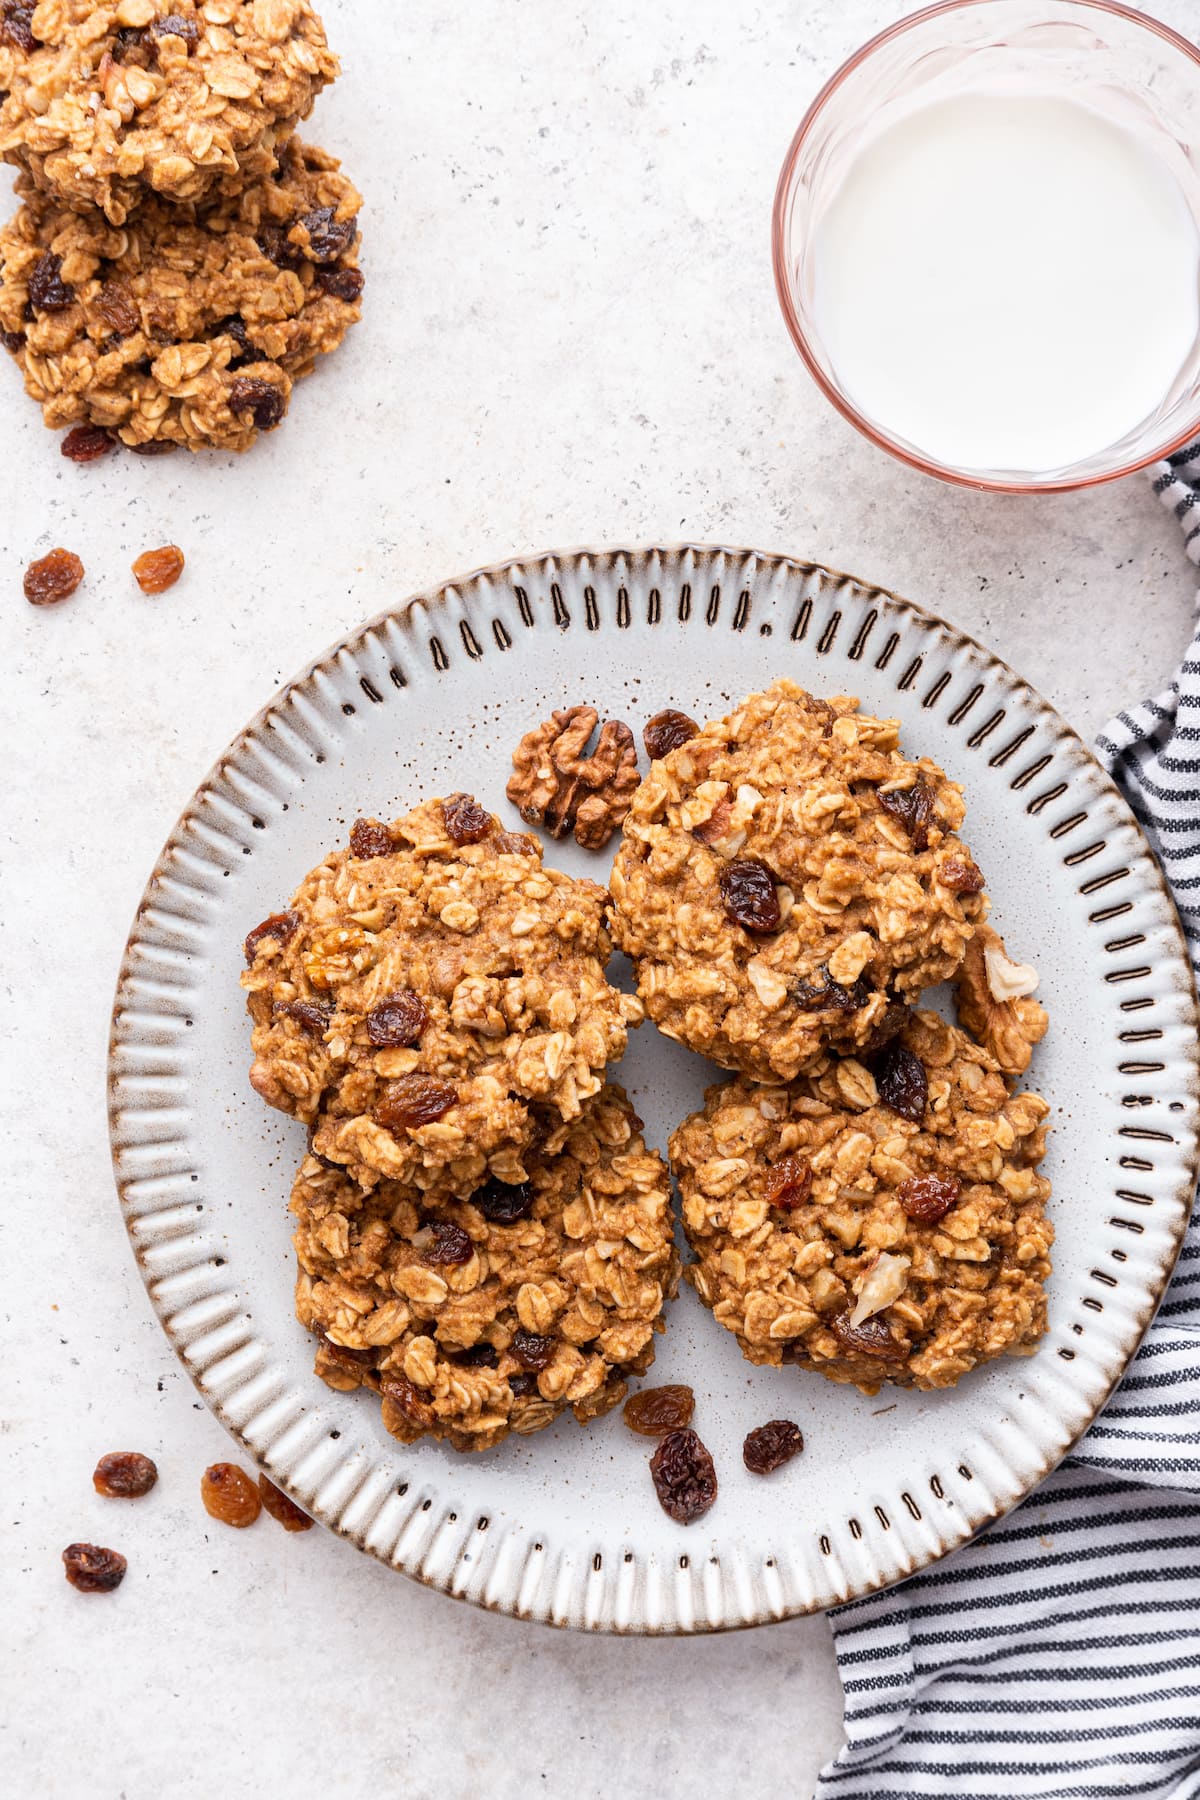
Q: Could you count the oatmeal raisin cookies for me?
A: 6